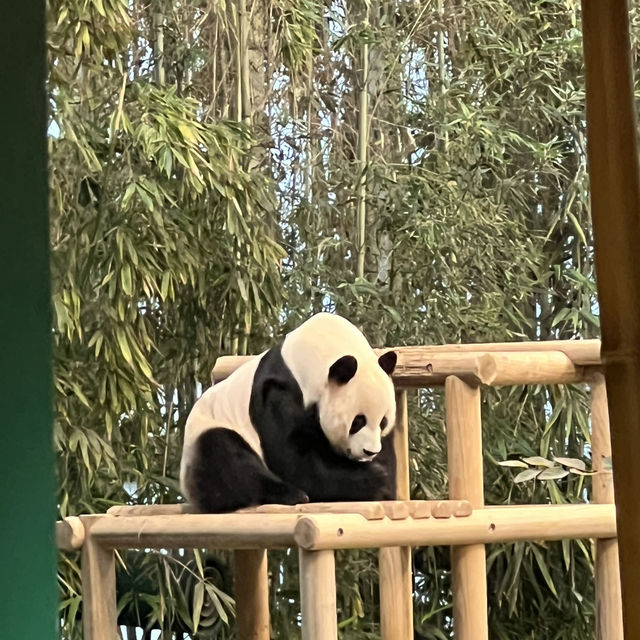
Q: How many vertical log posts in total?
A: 6